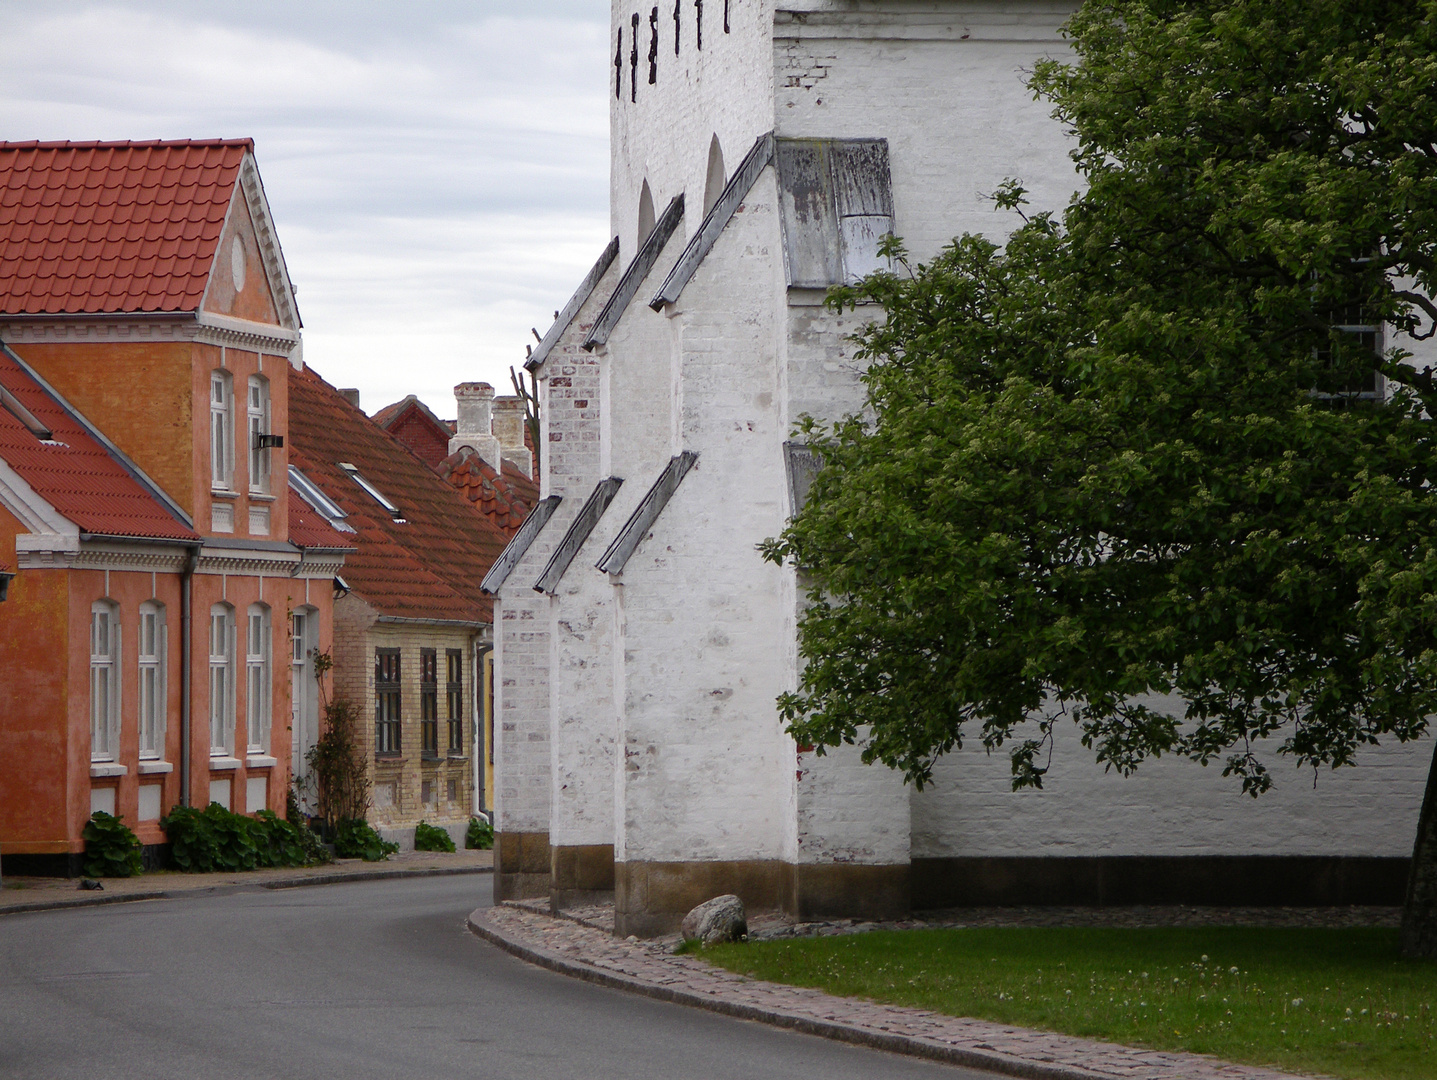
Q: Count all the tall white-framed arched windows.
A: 6